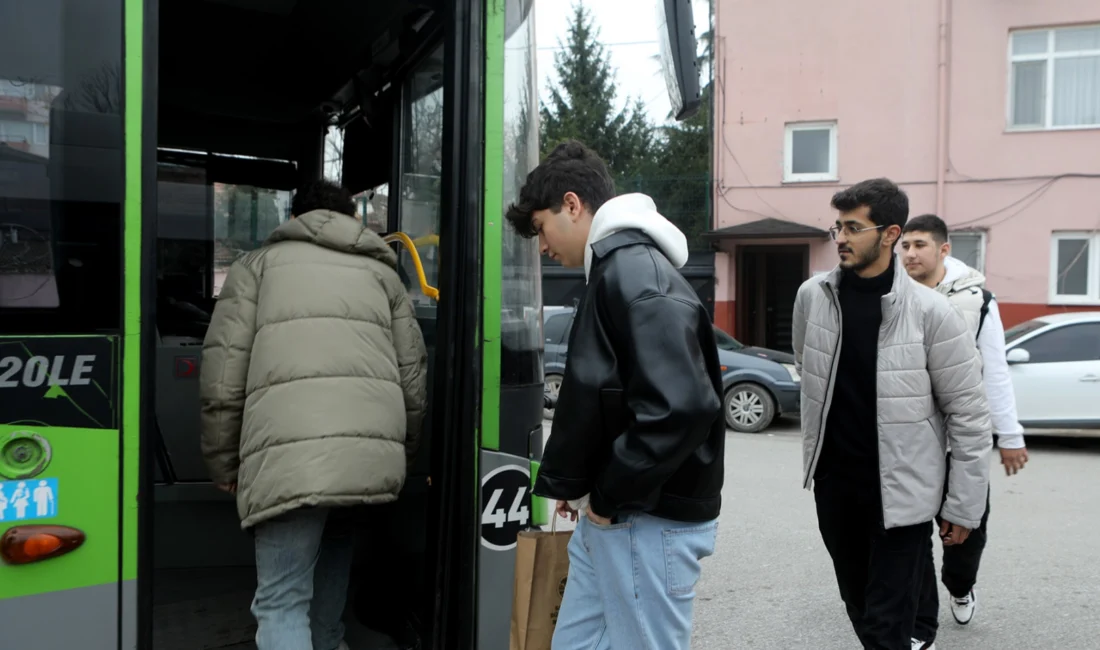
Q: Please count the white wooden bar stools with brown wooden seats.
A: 0